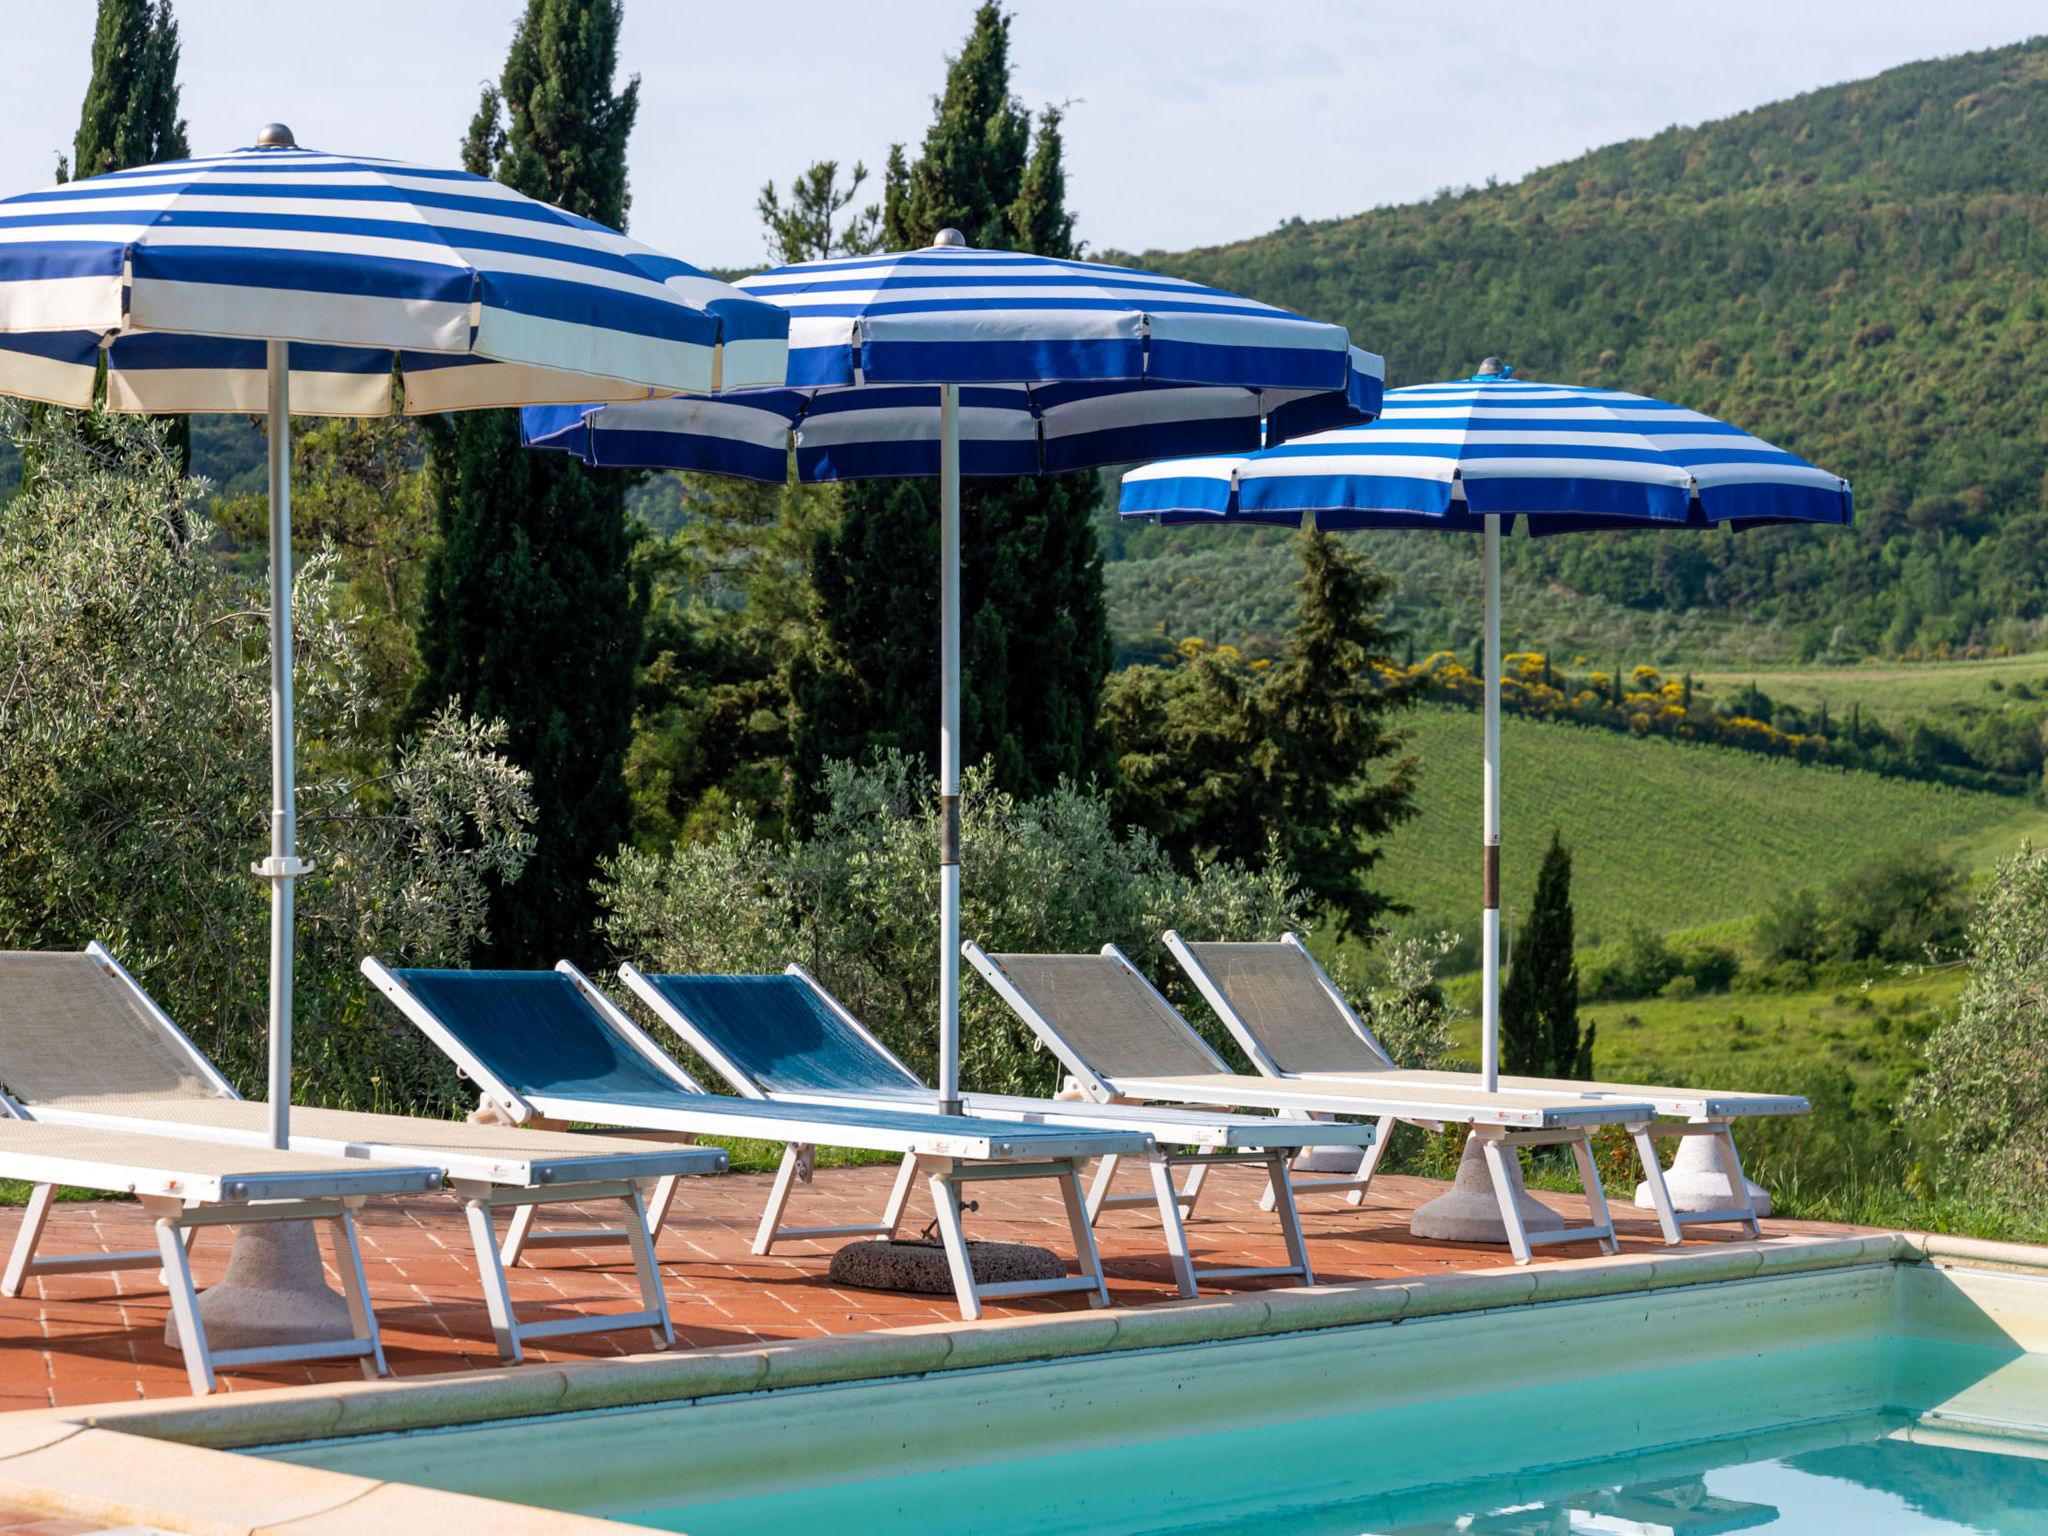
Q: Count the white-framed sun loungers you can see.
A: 6